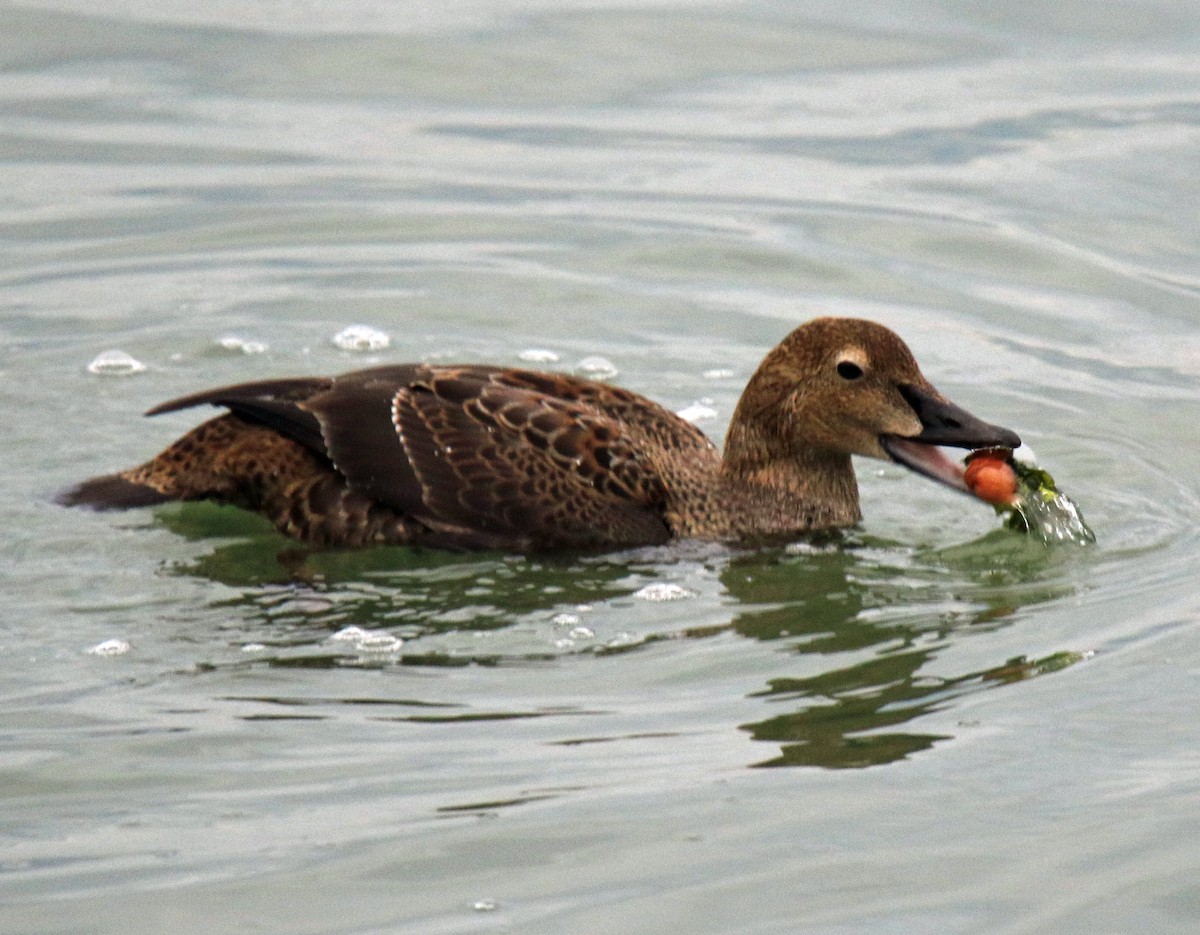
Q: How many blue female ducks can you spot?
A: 0